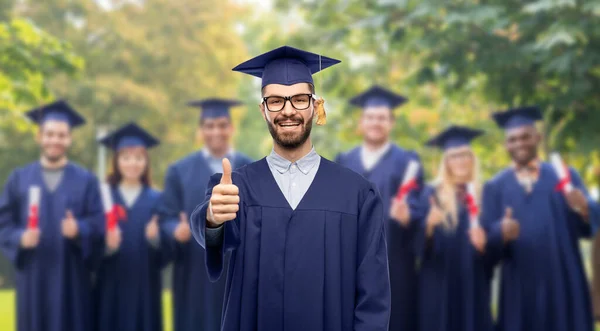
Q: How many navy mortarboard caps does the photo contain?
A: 7